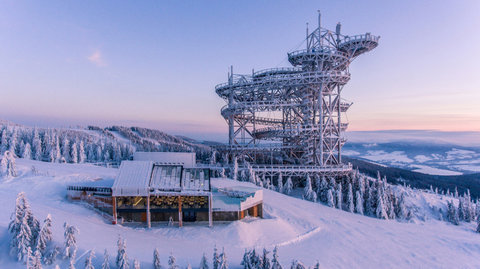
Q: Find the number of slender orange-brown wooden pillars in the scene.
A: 4